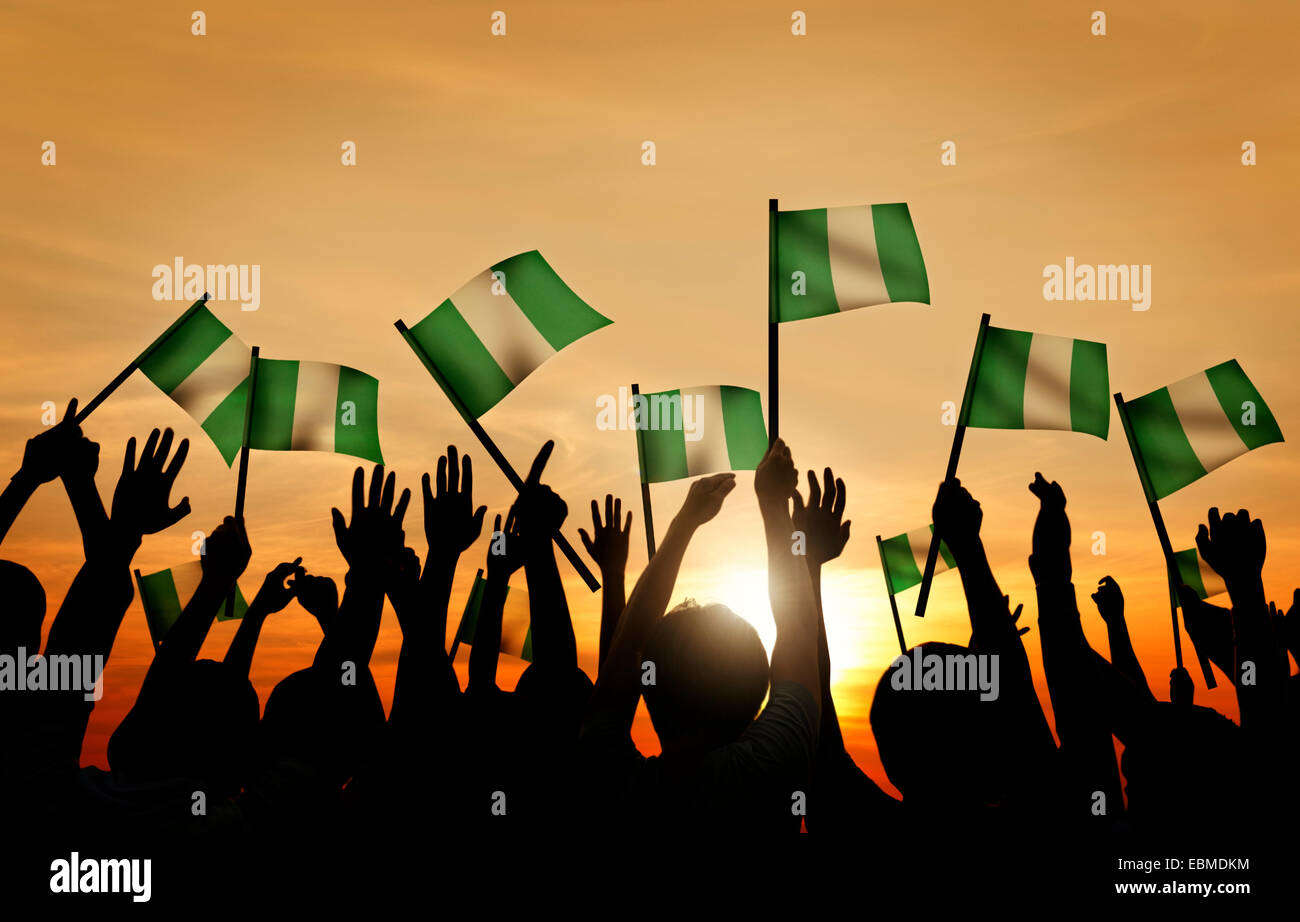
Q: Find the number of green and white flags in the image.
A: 11